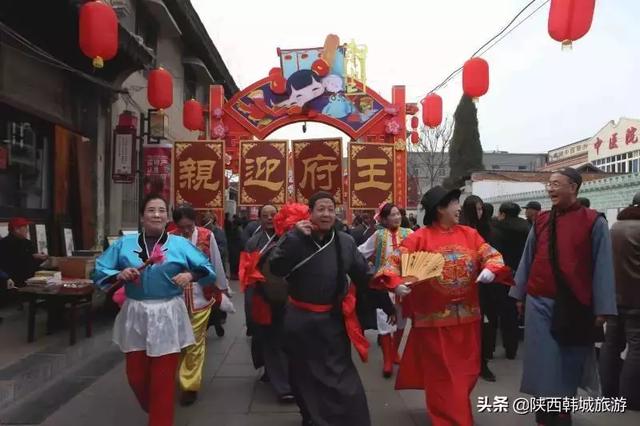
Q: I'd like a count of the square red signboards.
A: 4